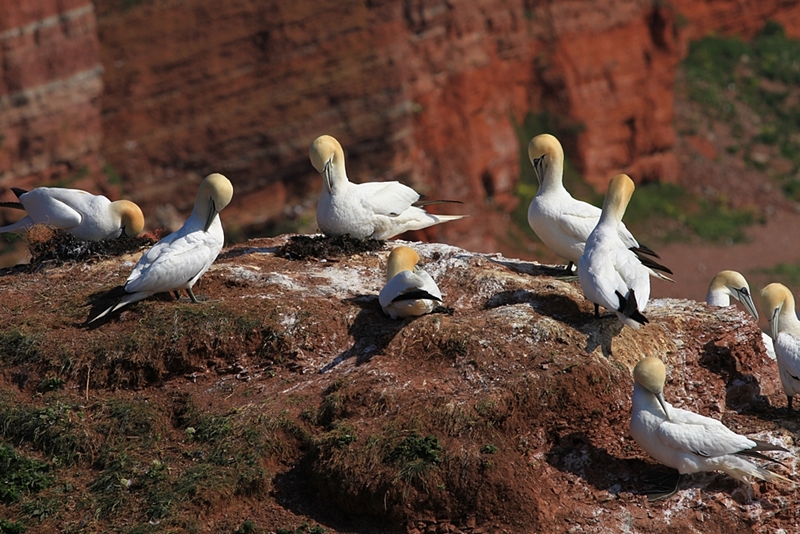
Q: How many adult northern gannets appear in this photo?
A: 9